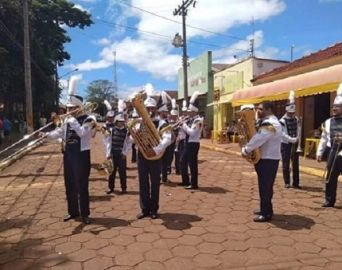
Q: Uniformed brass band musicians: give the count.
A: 12